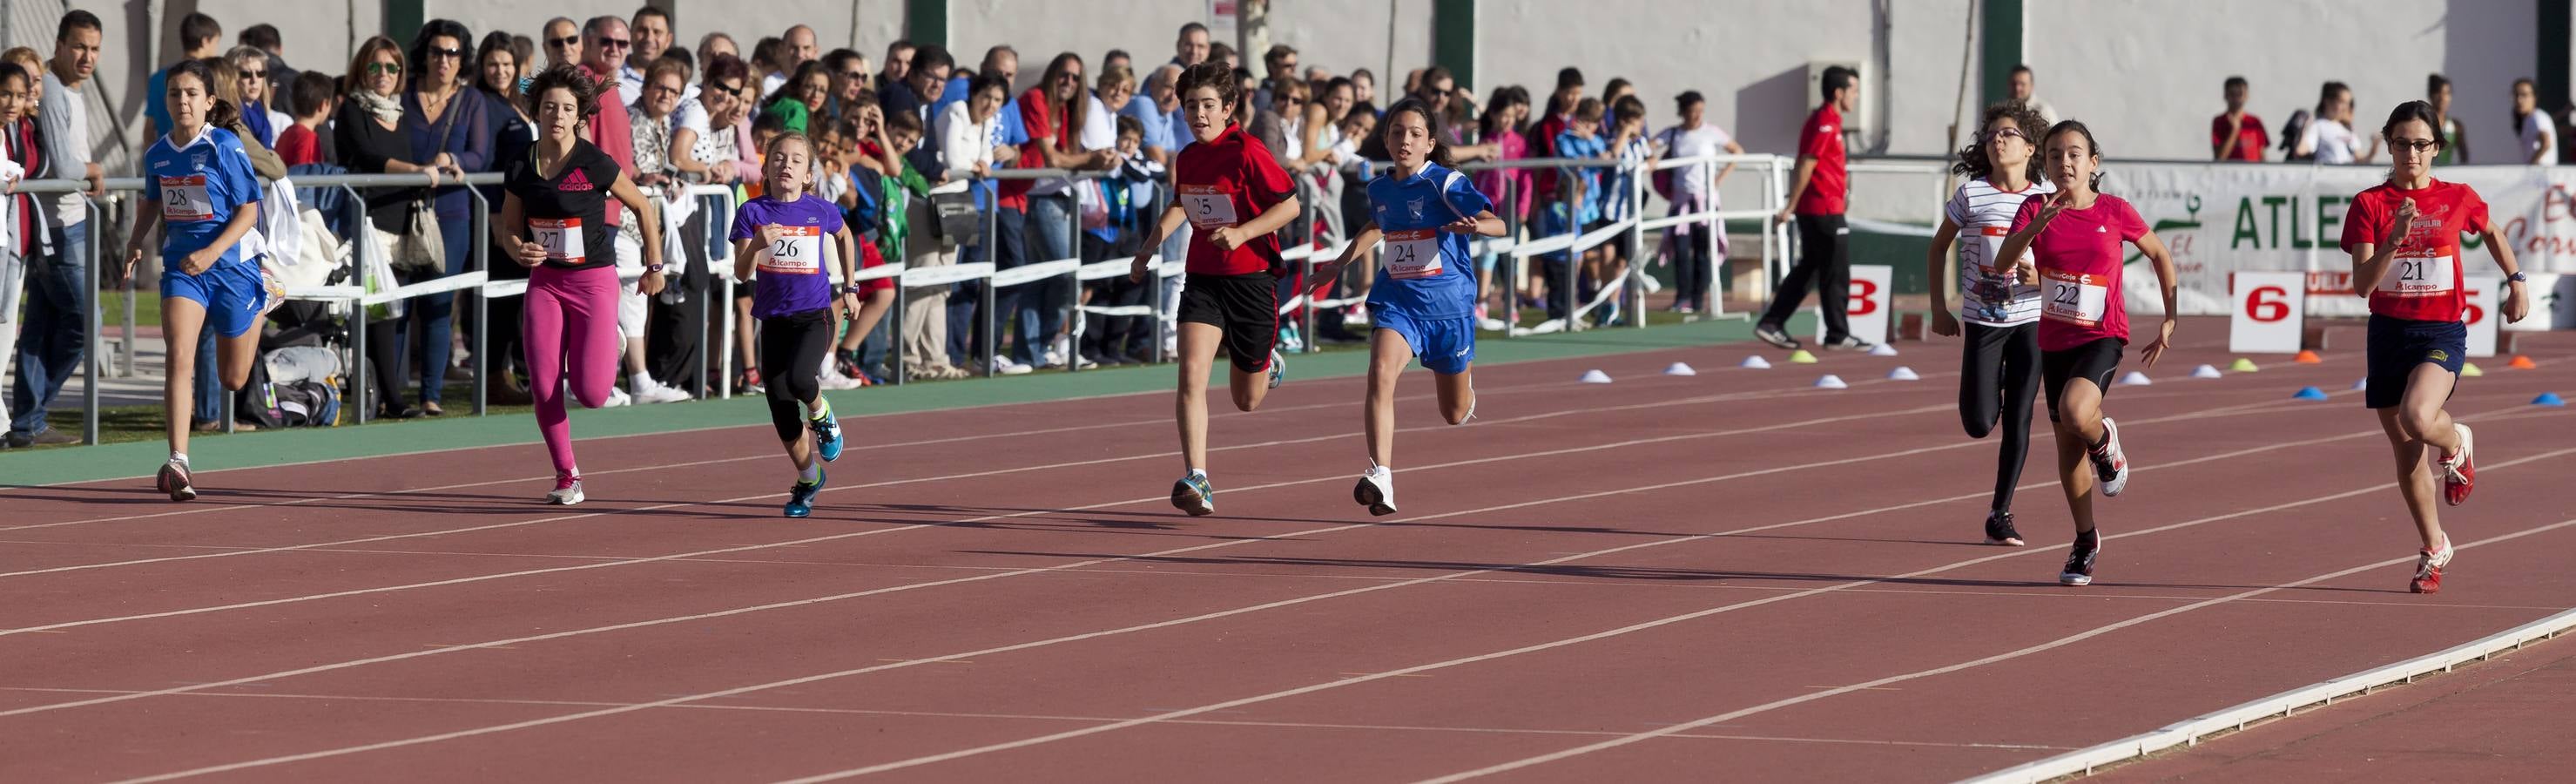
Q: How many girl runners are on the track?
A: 7